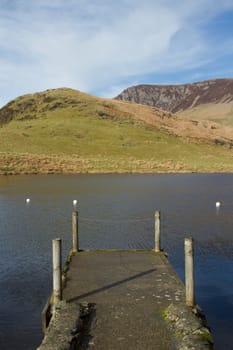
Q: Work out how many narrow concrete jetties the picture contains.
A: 1